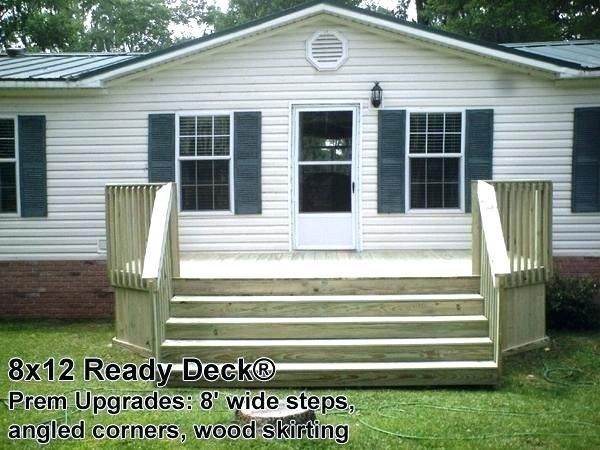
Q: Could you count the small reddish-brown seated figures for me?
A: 0